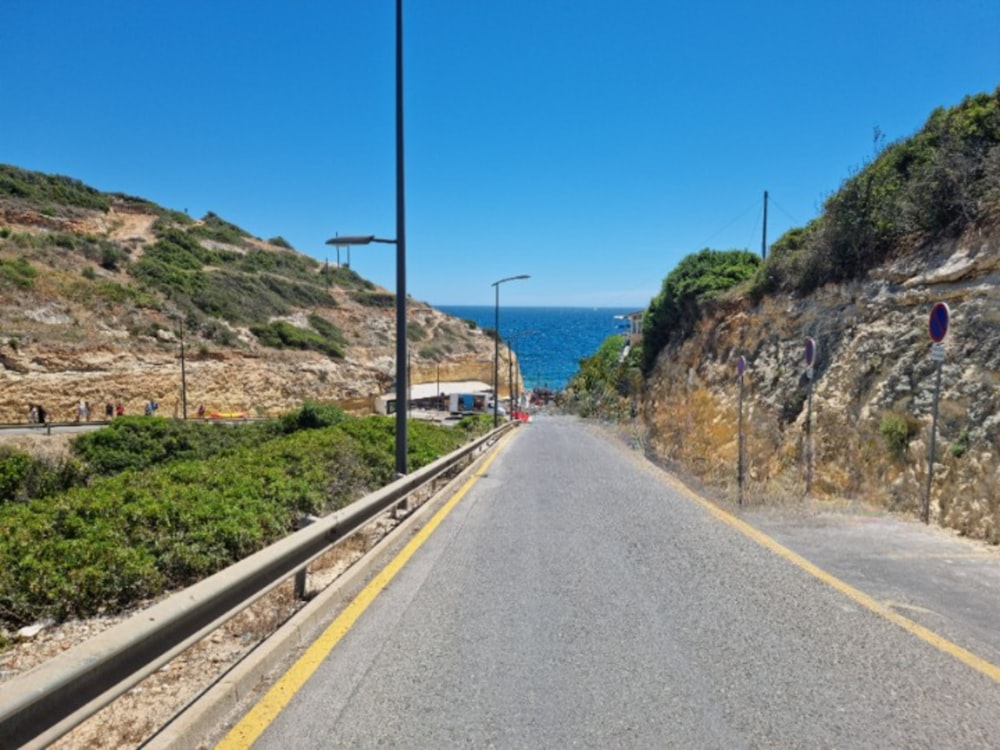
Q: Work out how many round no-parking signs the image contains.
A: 3